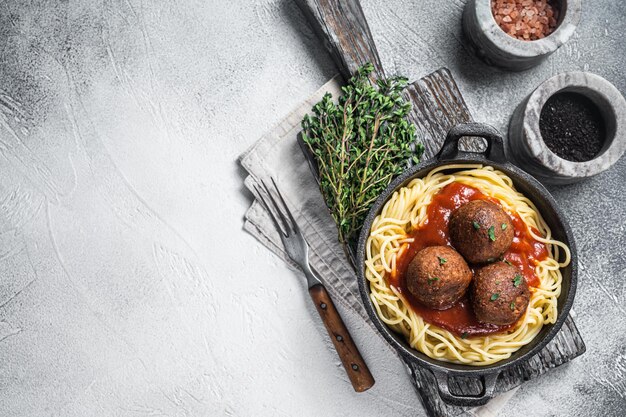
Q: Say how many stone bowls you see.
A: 2